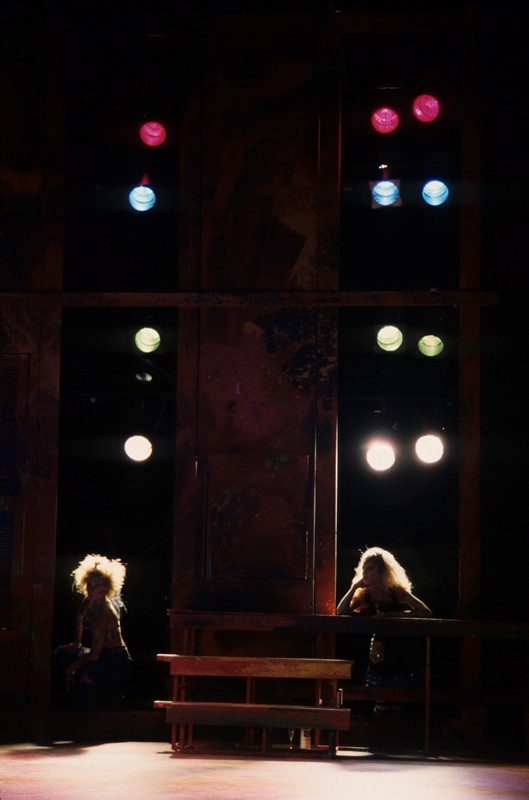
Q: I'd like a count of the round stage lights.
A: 12